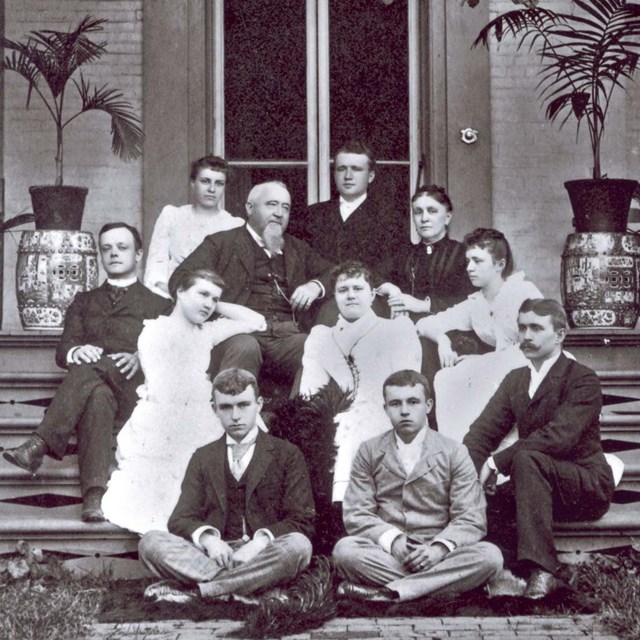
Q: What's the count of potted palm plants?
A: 2